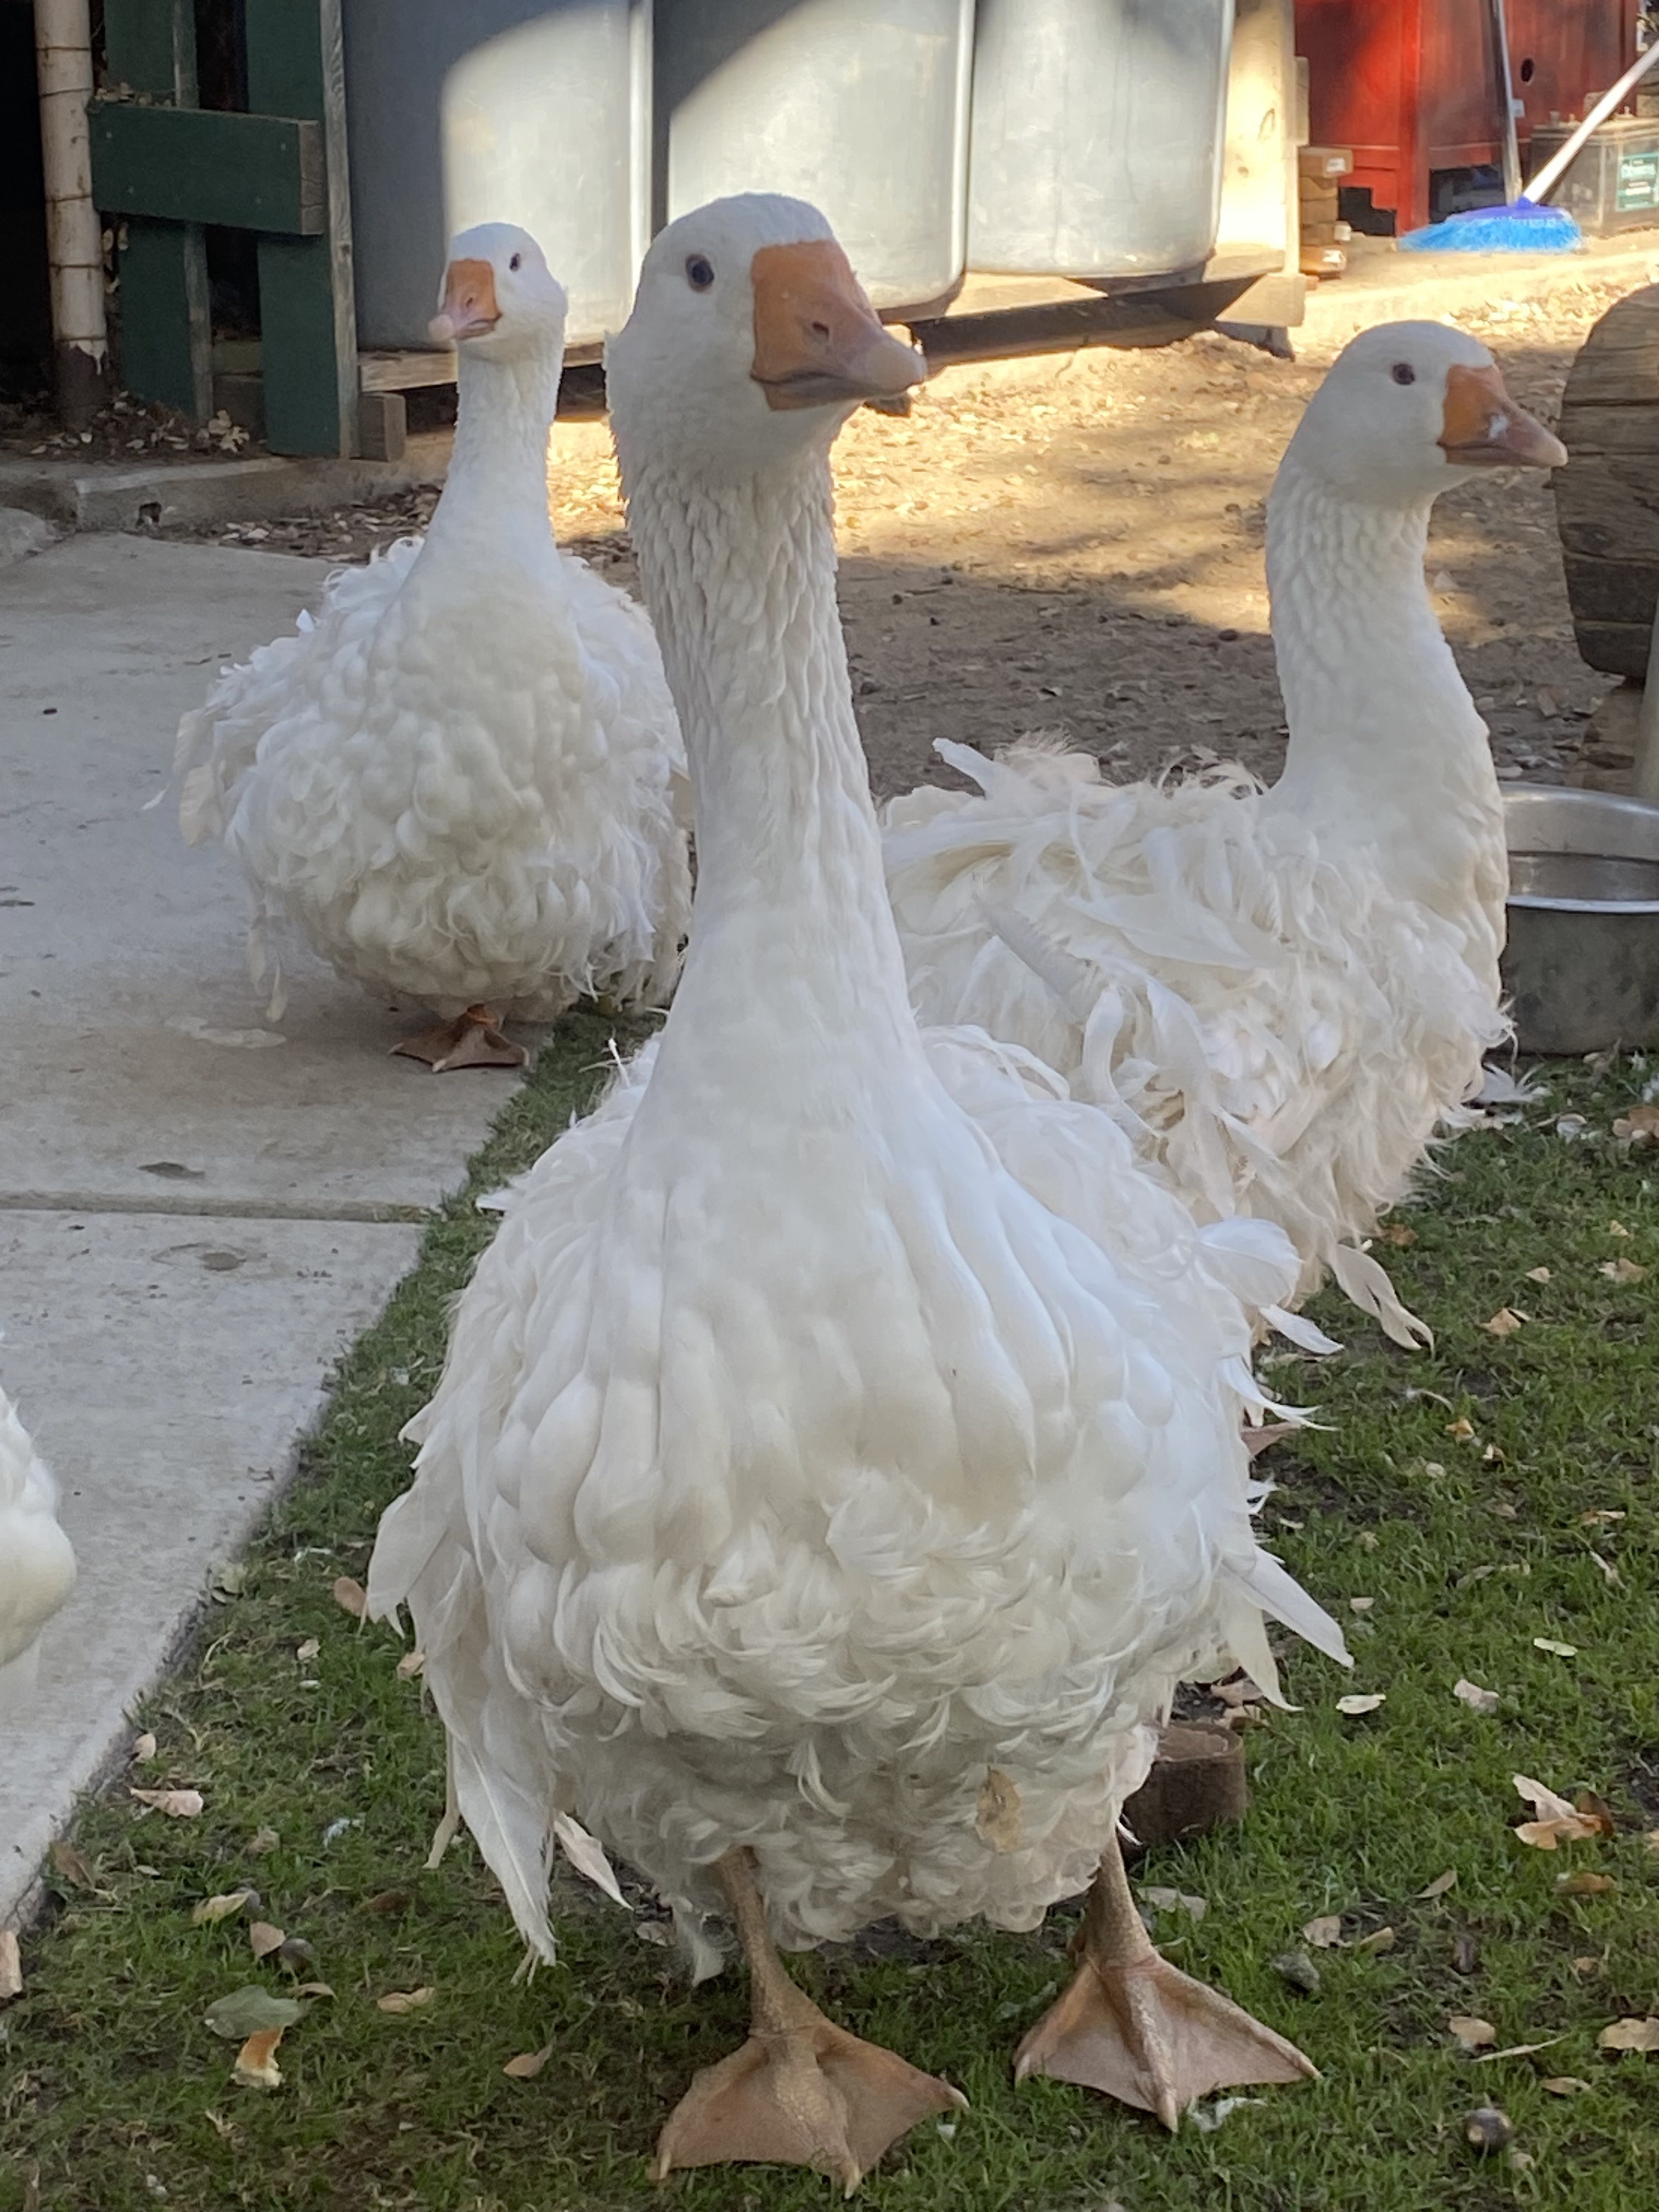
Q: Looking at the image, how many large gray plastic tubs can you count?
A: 3